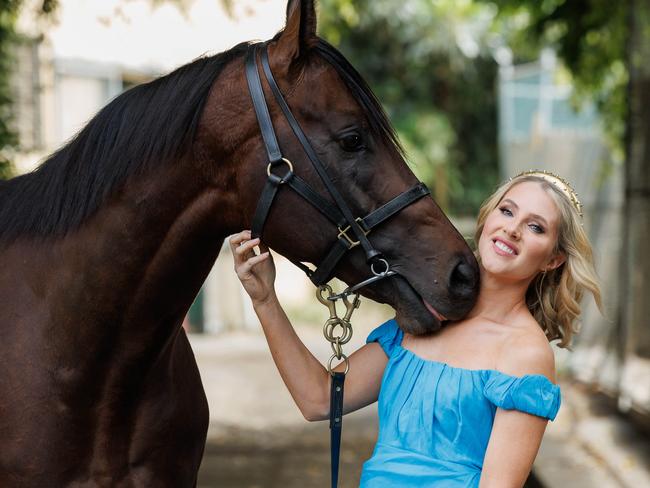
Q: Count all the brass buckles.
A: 1